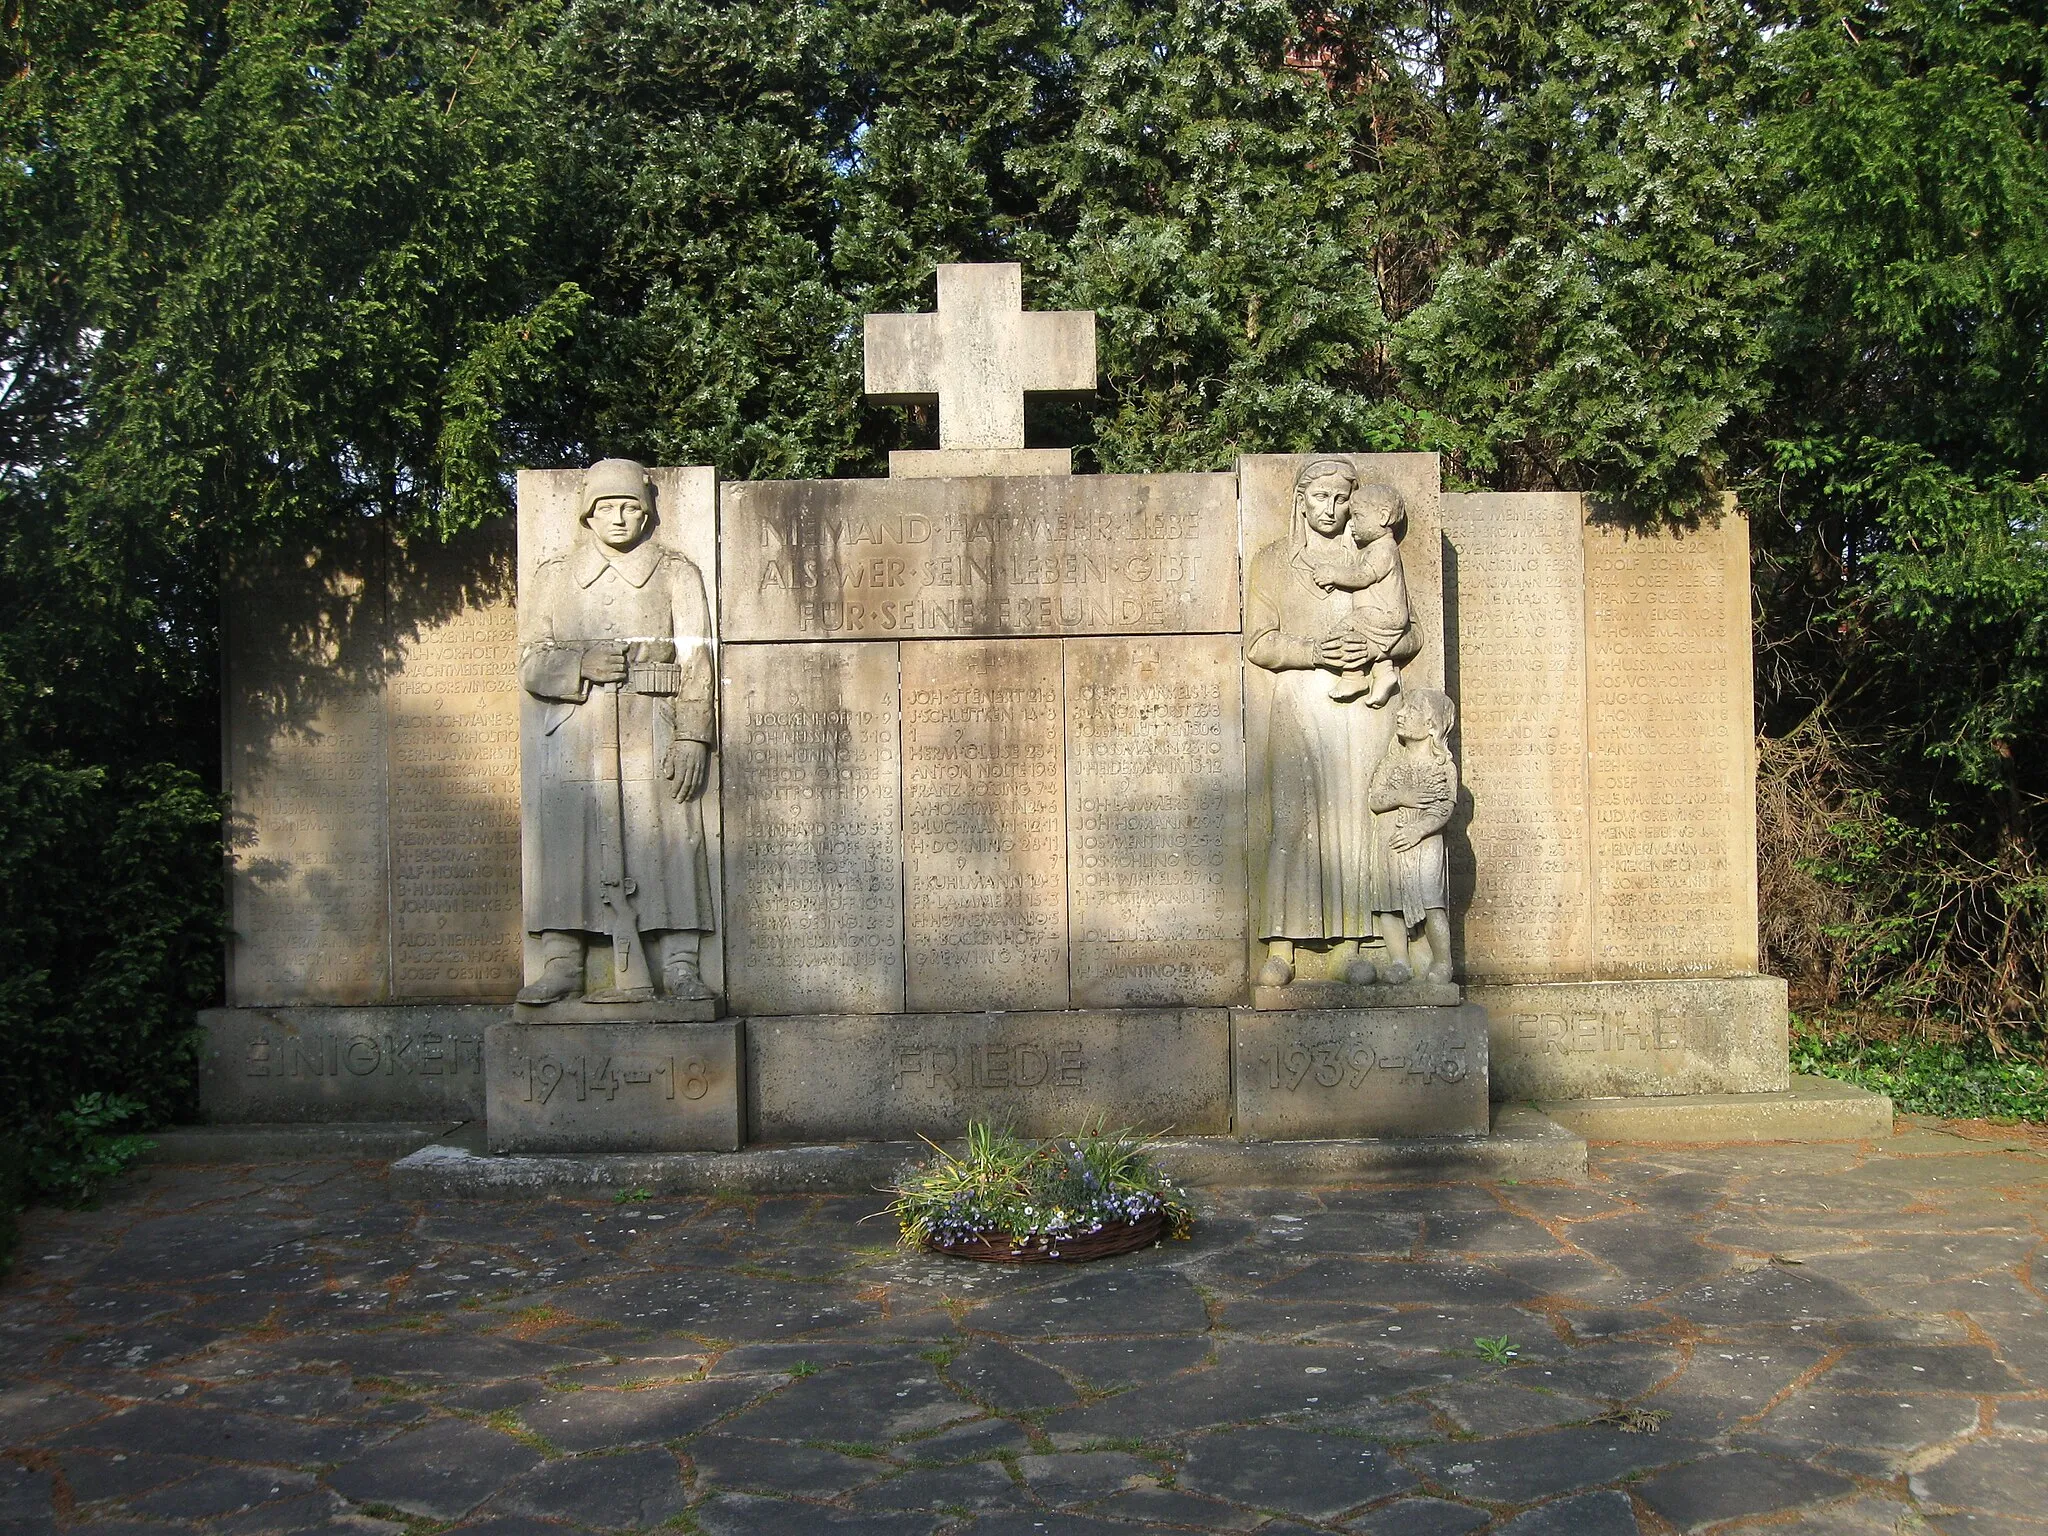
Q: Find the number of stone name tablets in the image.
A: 7